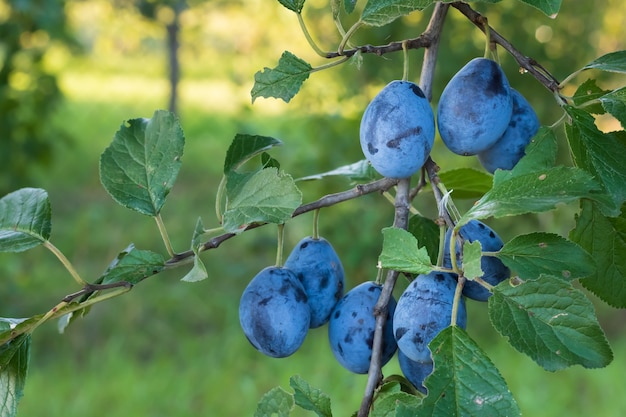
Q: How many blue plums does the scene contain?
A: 9